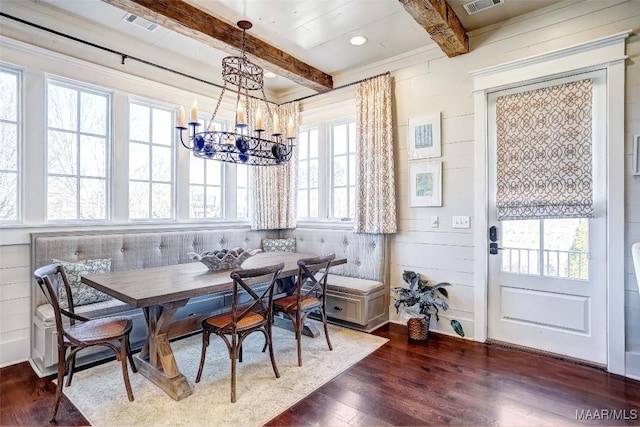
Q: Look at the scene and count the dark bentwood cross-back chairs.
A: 3